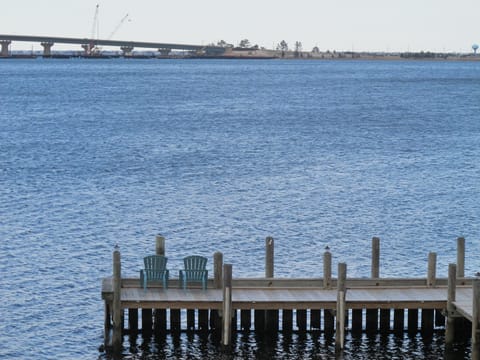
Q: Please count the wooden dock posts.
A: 12